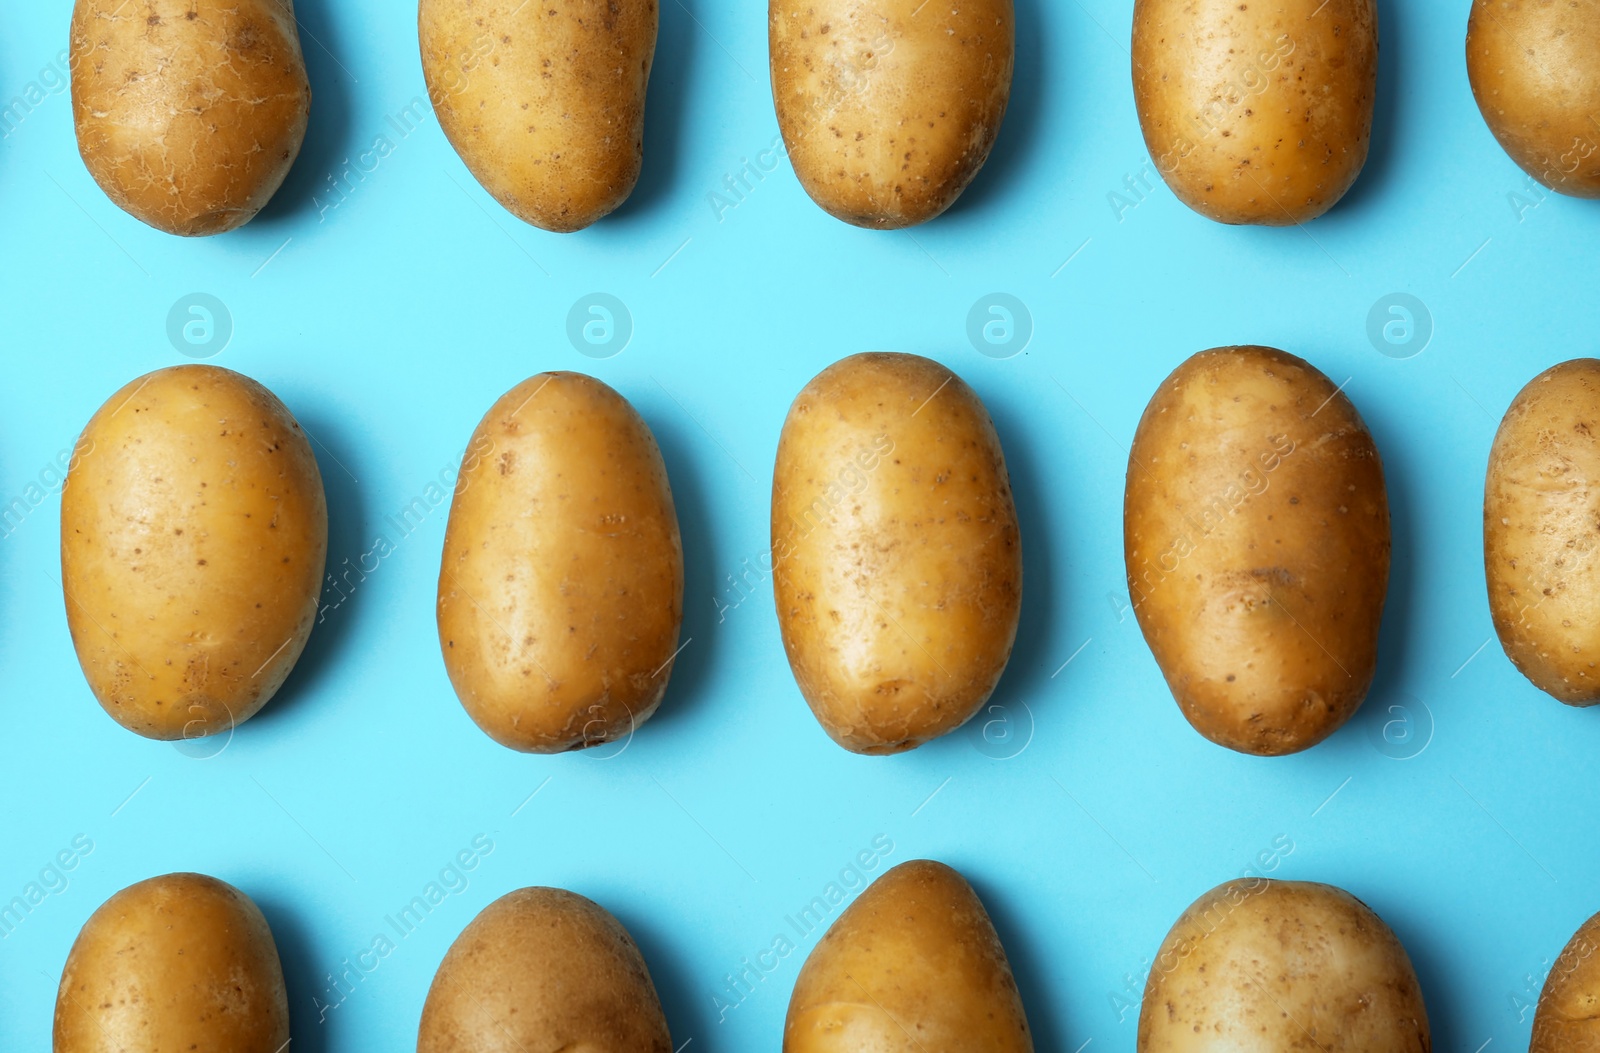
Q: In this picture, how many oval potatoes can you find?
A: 15